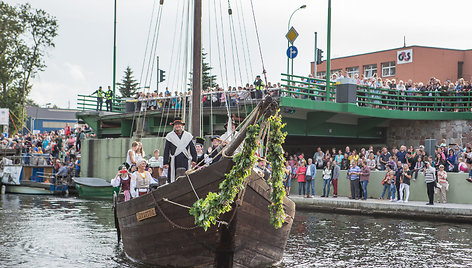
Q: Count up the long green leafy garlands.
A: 2